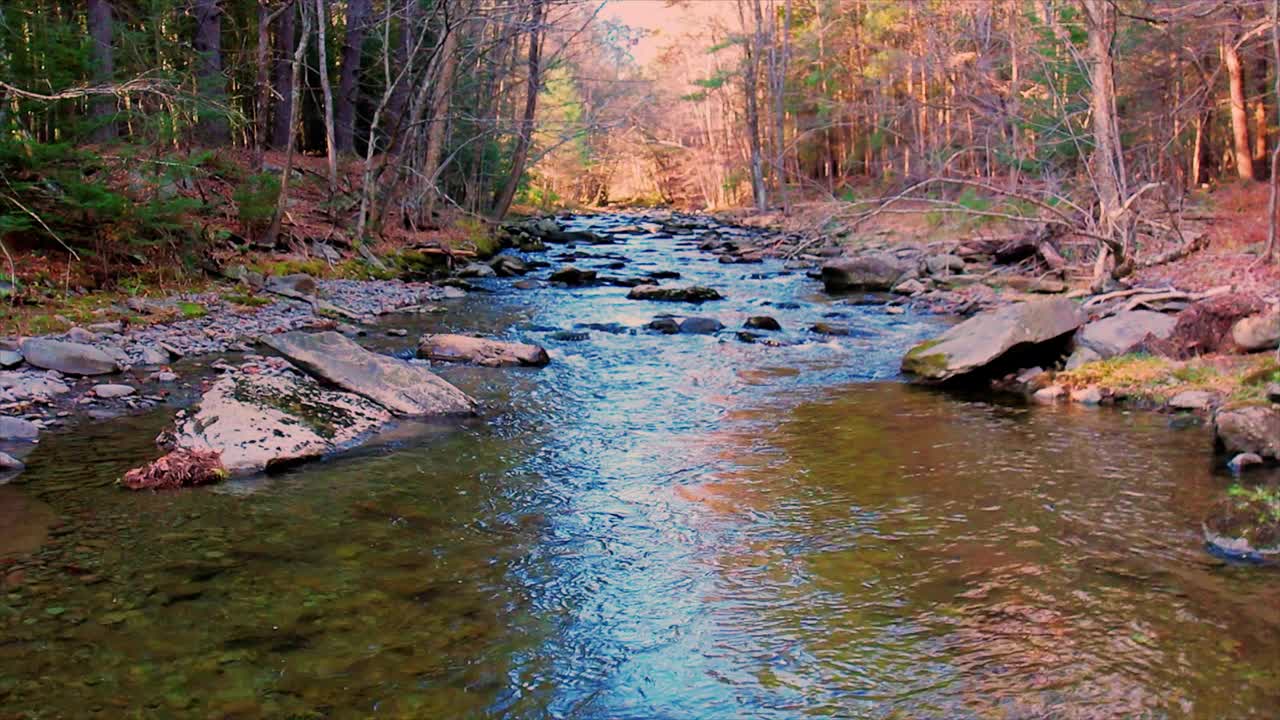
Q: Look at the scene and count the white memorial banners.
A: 0